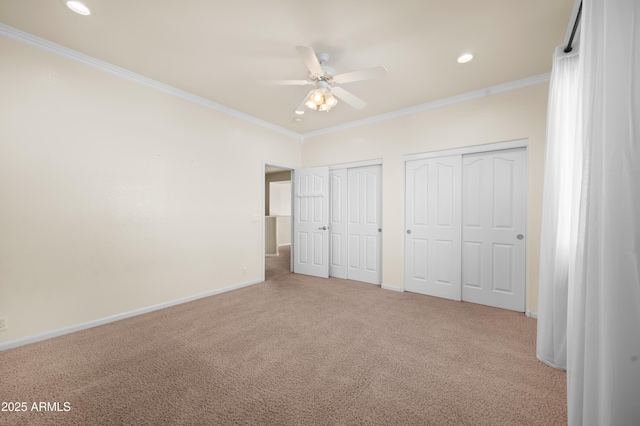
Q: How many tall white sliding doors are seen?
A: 4